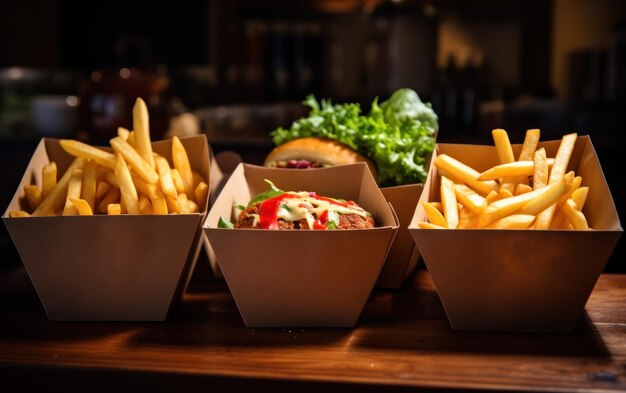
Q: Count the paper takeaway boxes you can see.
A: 4